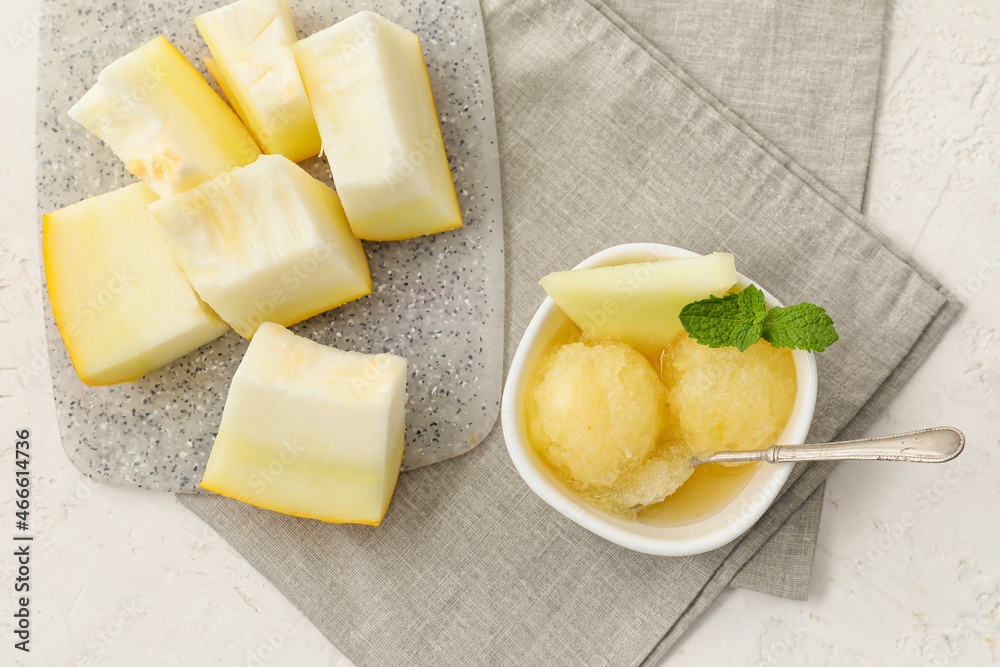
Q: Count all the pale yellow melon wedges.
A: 7